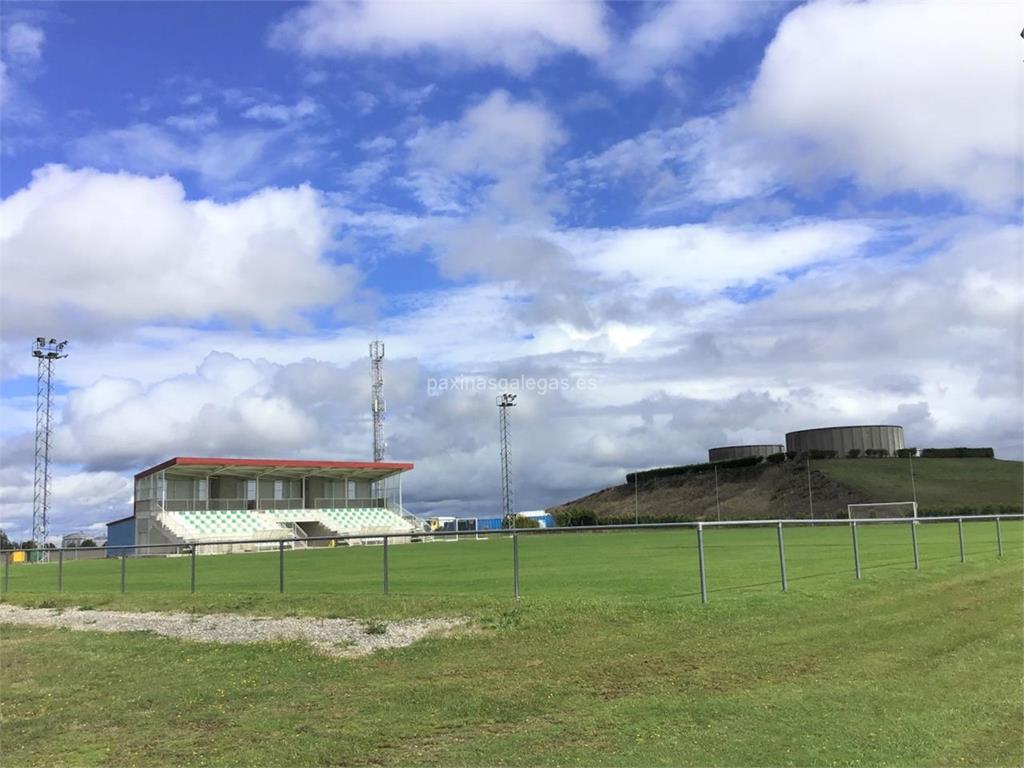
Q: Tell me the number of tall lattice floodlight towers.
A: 2